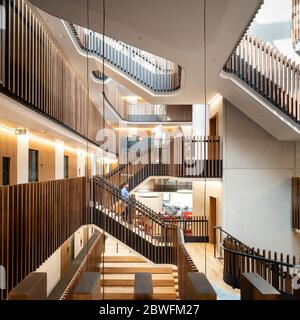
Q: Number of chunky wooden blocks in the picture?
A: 5